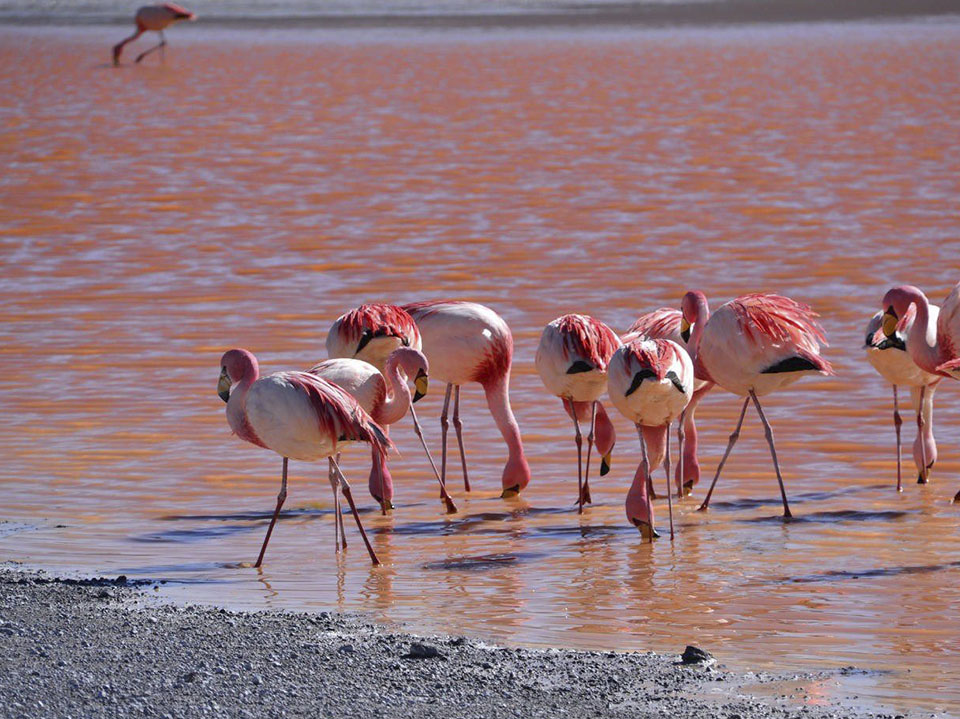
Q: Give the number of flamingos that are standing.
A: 11